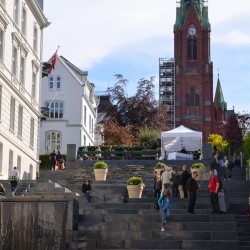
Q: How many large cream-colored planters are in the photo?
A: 4